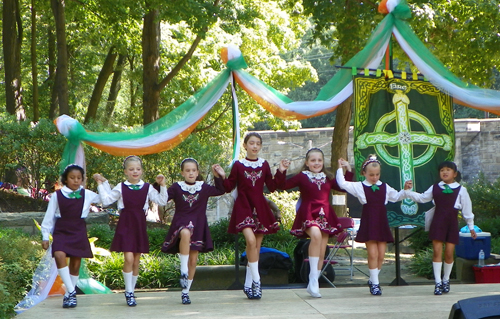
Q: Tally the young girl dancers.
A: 7